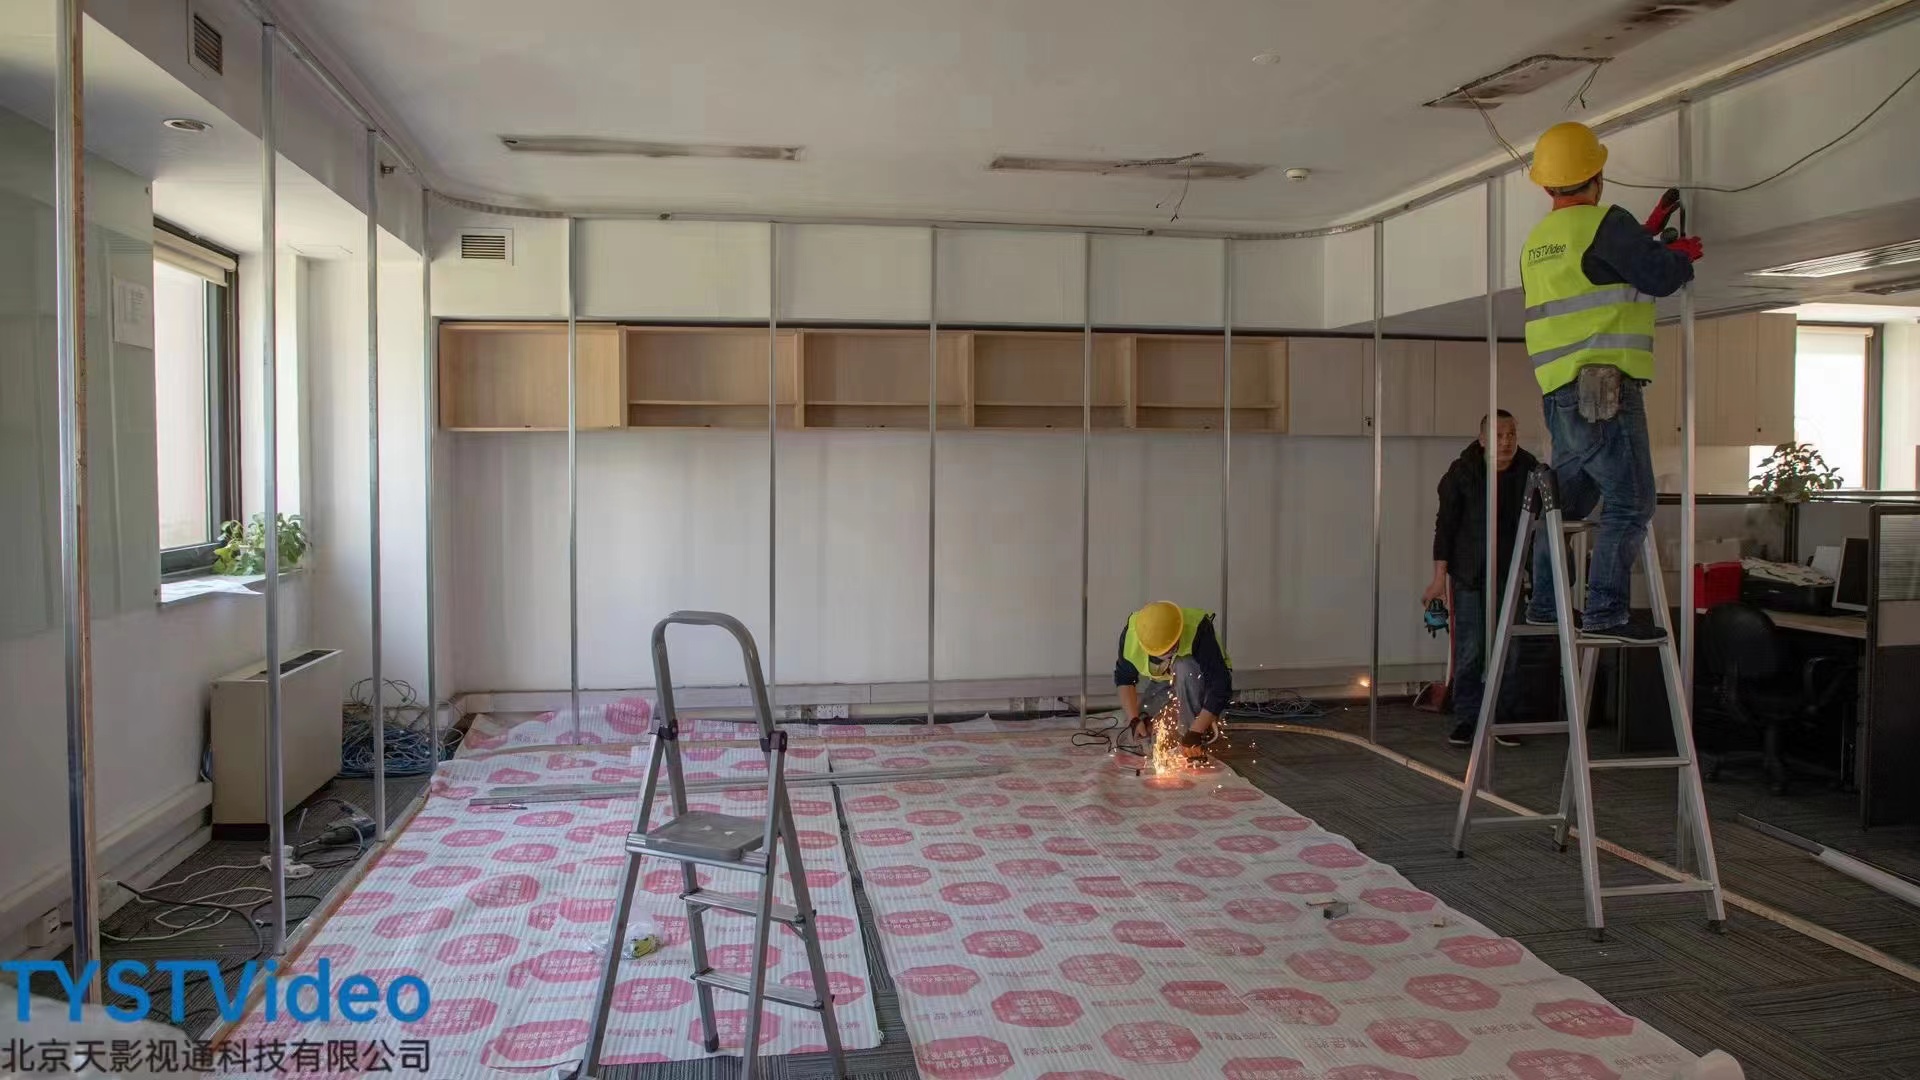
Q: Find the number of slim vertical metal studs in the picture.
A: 12